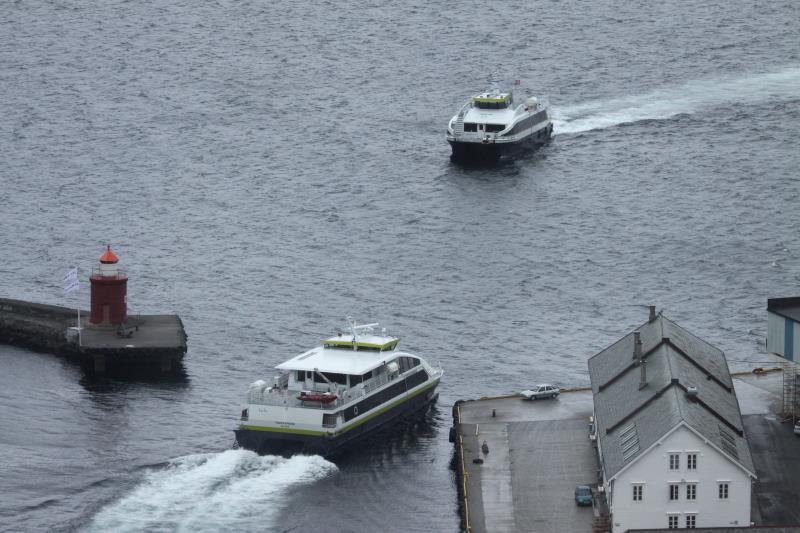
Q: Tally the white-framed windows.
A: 8